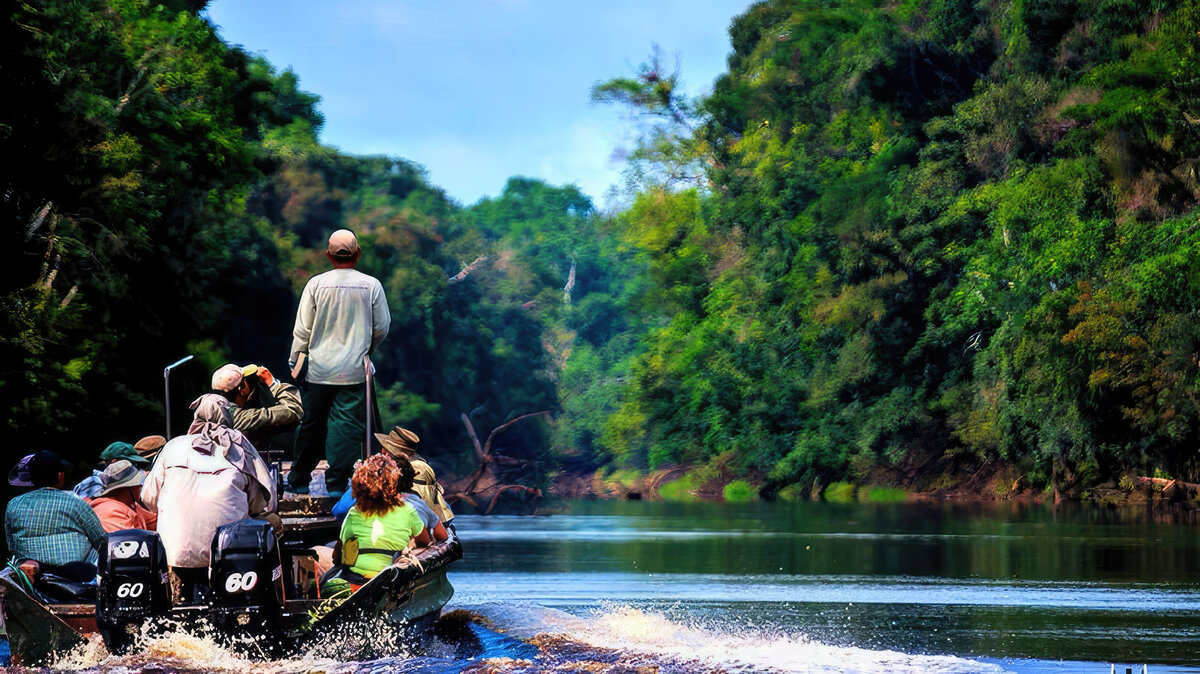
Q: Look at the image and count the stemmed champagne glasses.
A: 0